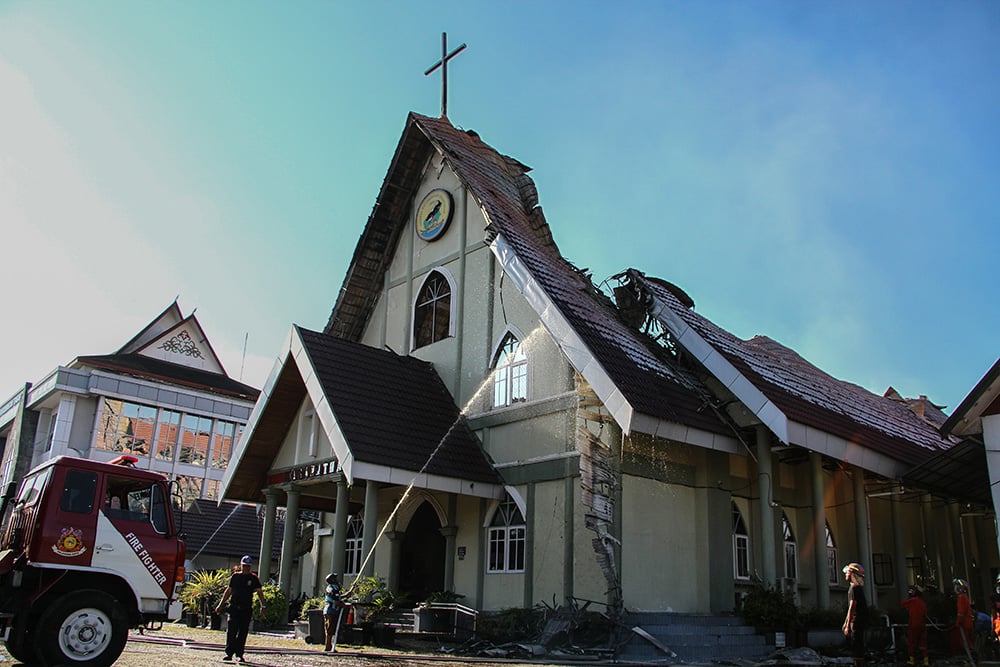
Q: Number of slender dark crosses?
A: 1